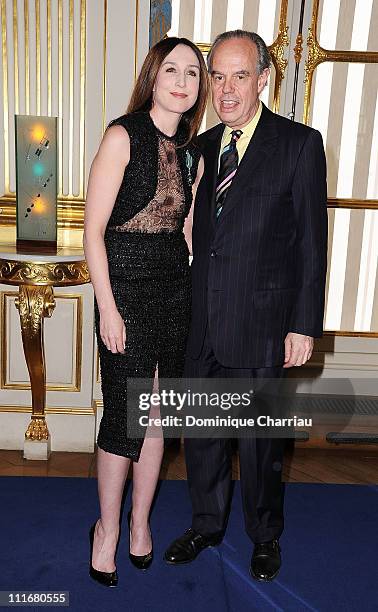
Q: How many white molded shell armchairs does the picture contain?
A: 0